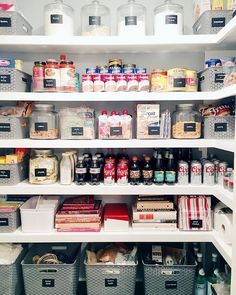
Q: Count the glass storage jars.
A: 7